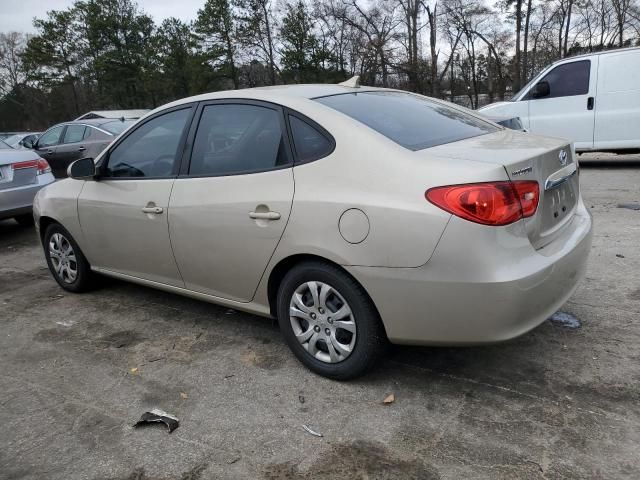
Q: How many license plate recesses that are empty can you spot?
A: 1